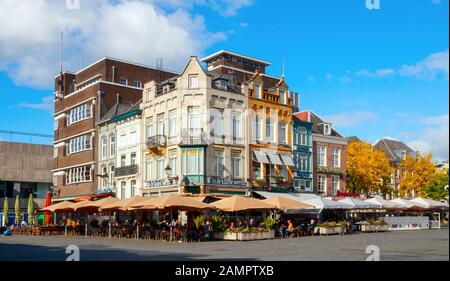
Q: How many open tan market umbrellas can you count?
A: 7